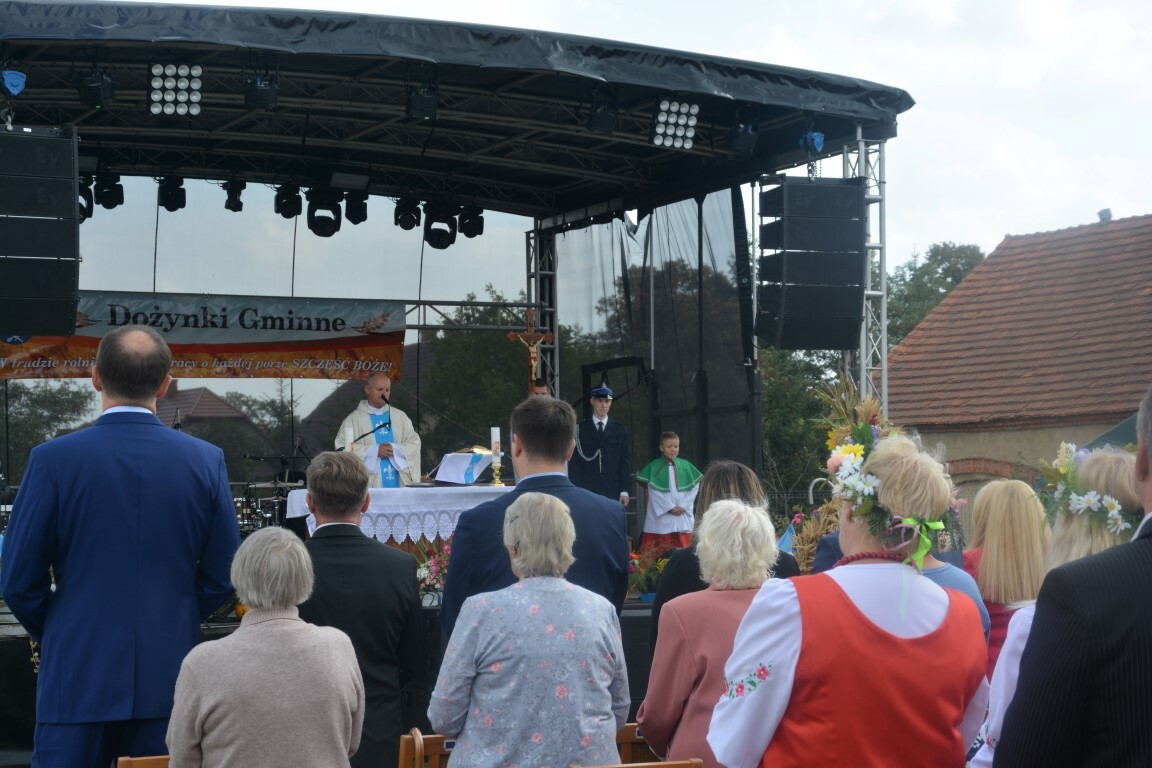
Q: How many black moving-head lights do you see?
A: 10